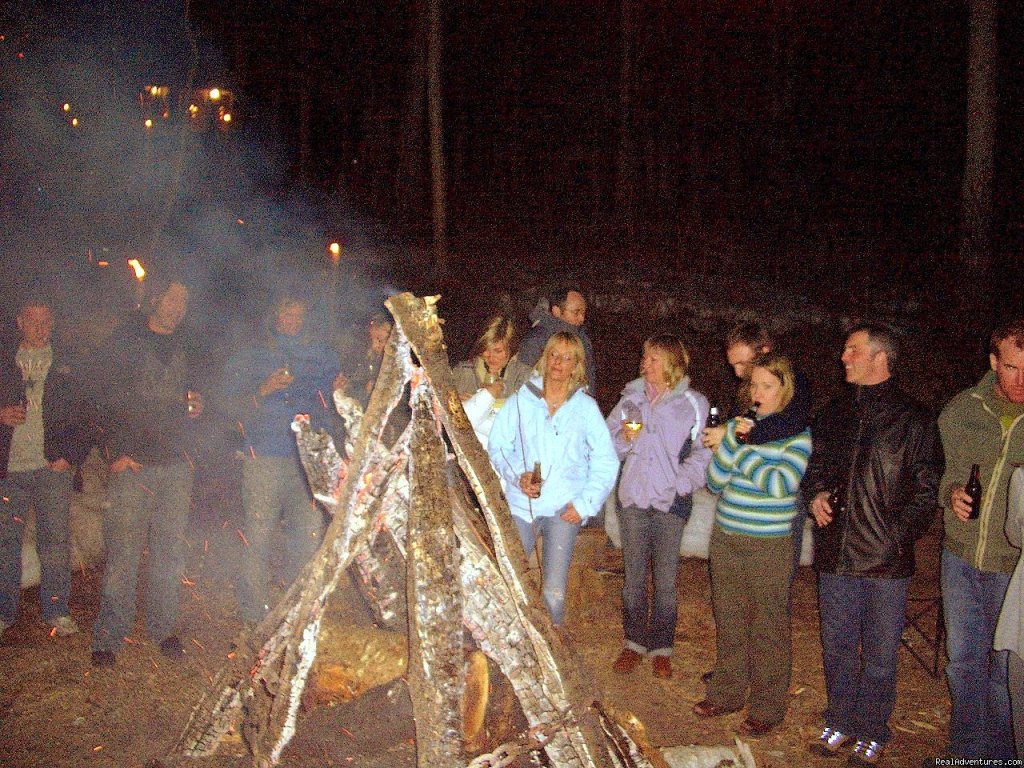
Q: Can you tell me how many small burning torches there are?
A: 2